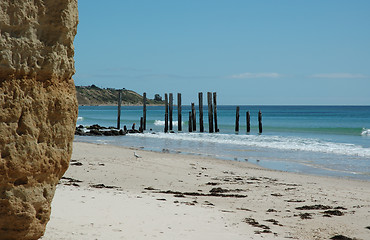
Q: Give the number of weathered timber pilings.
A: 14